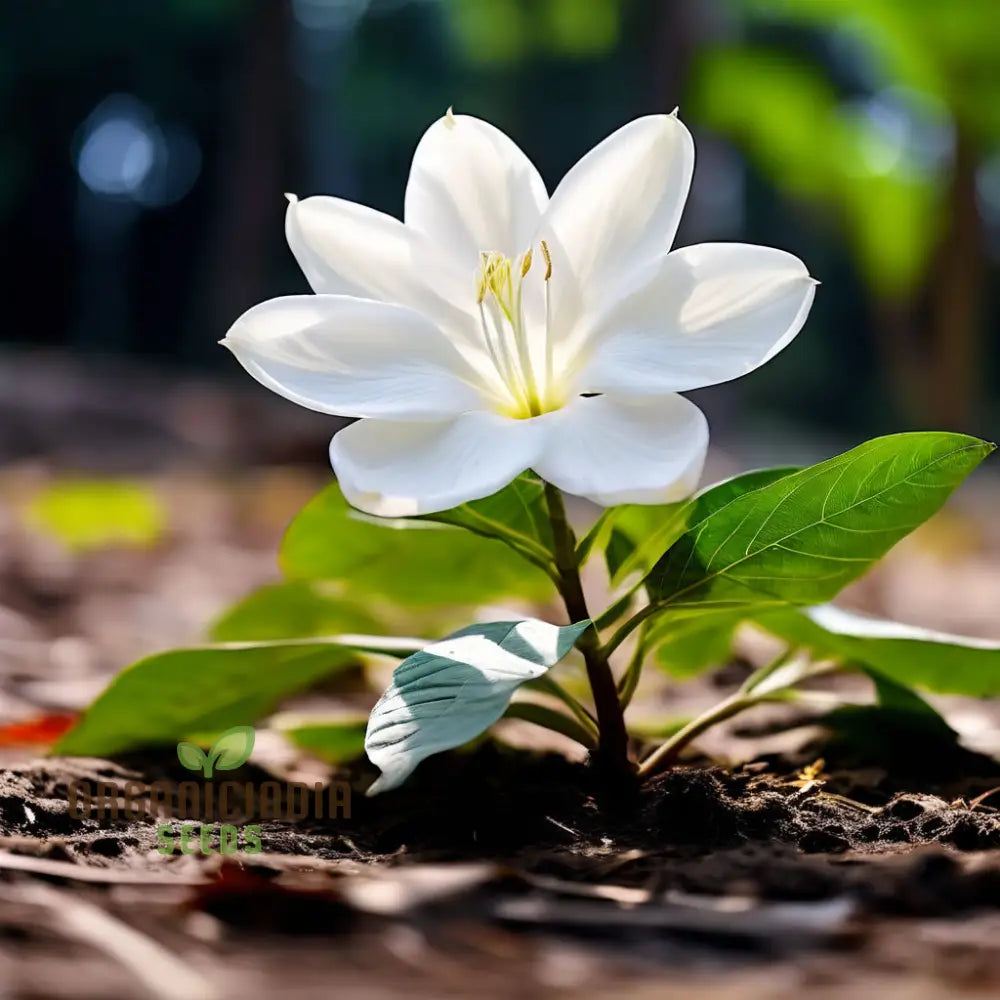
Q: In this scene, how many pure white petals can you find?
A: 7